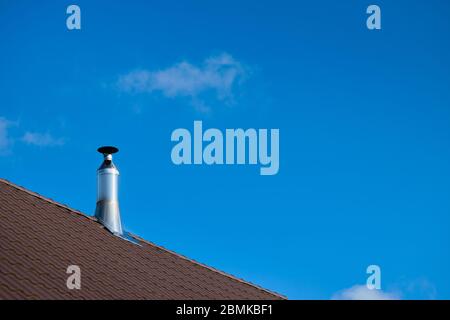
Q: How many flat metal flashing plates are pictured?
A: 1